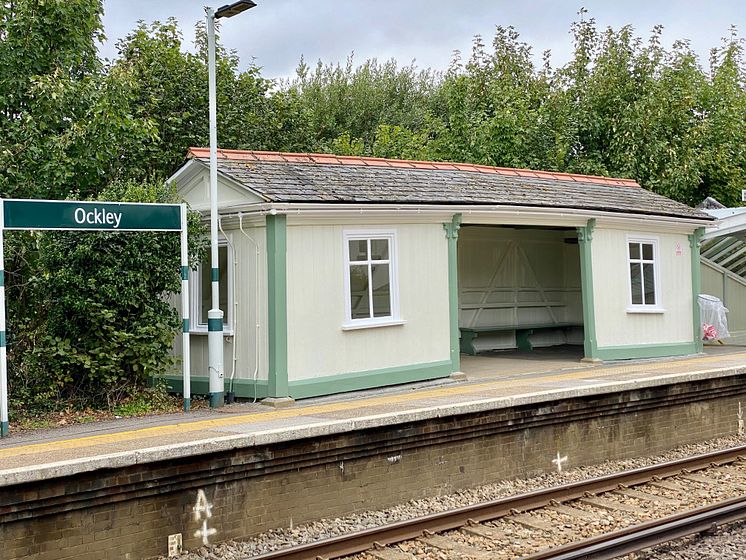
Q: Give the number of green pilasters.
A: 4